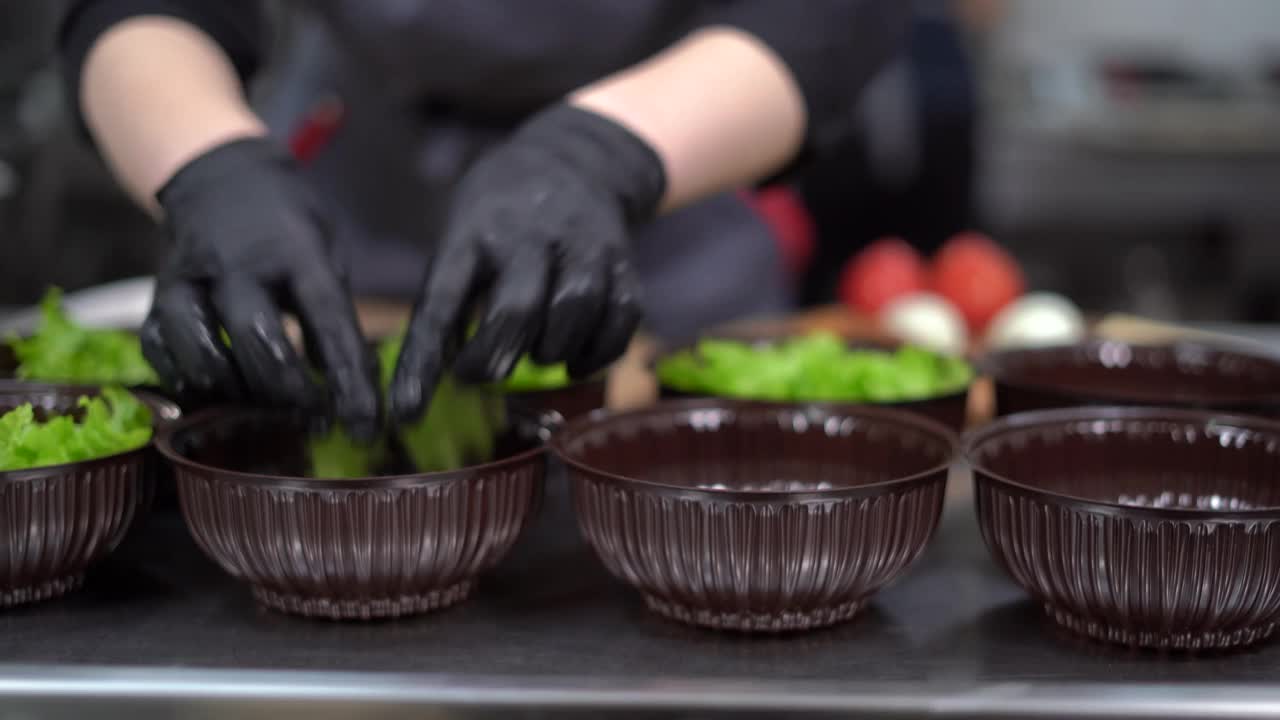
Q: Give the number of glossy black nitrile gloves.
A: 2